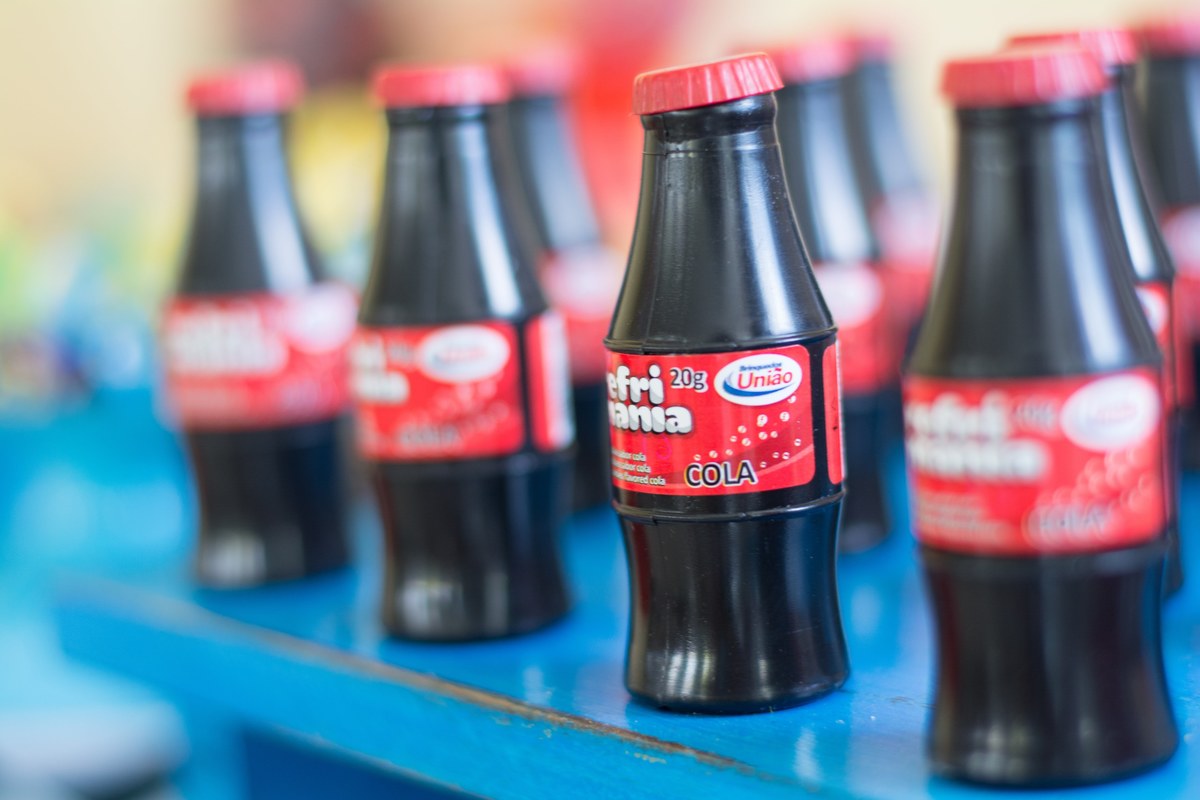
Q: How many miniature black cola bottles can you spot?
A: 9